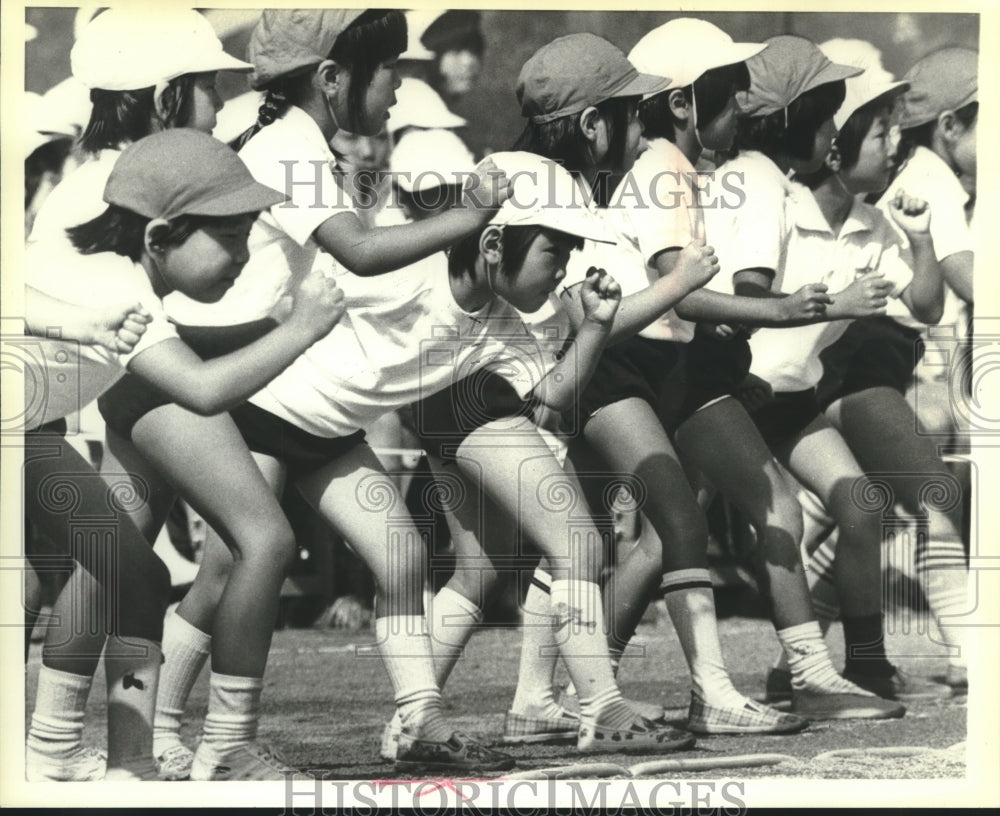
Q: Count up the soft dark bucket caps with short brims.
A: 5